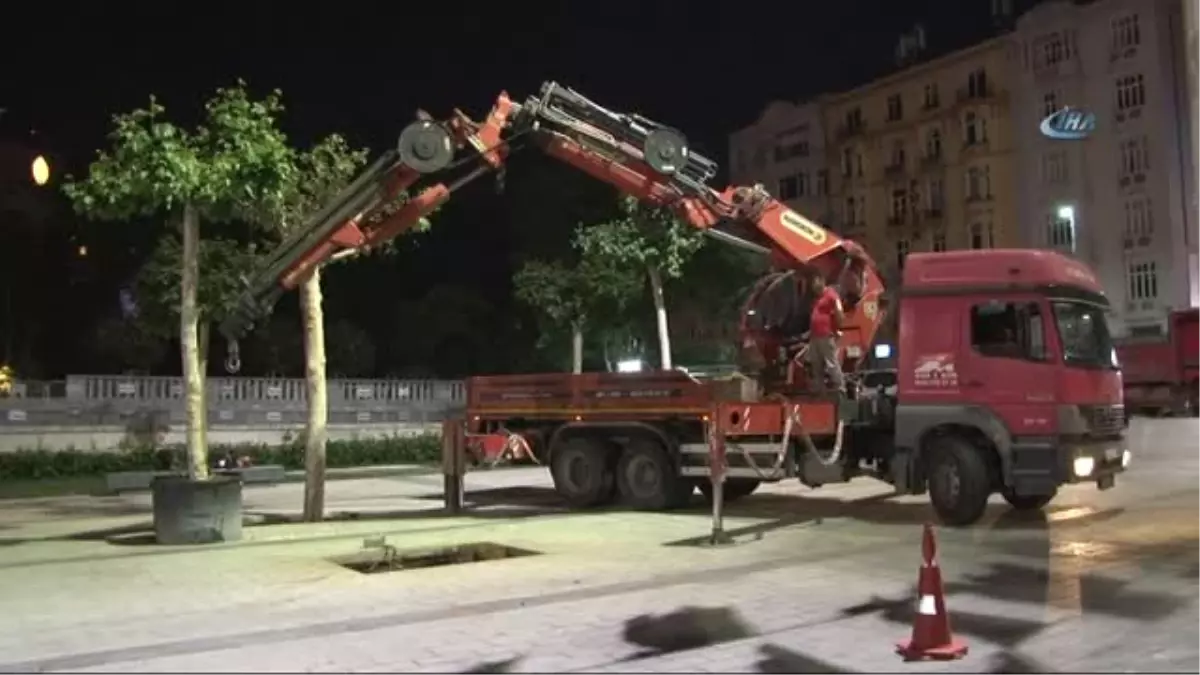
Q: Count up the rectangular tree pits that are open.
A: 1